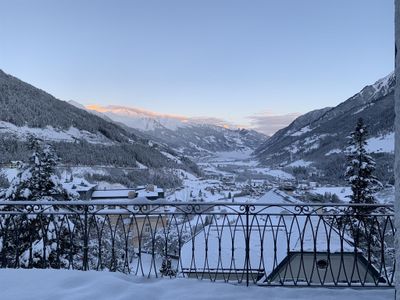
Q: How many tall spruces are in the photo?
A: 2